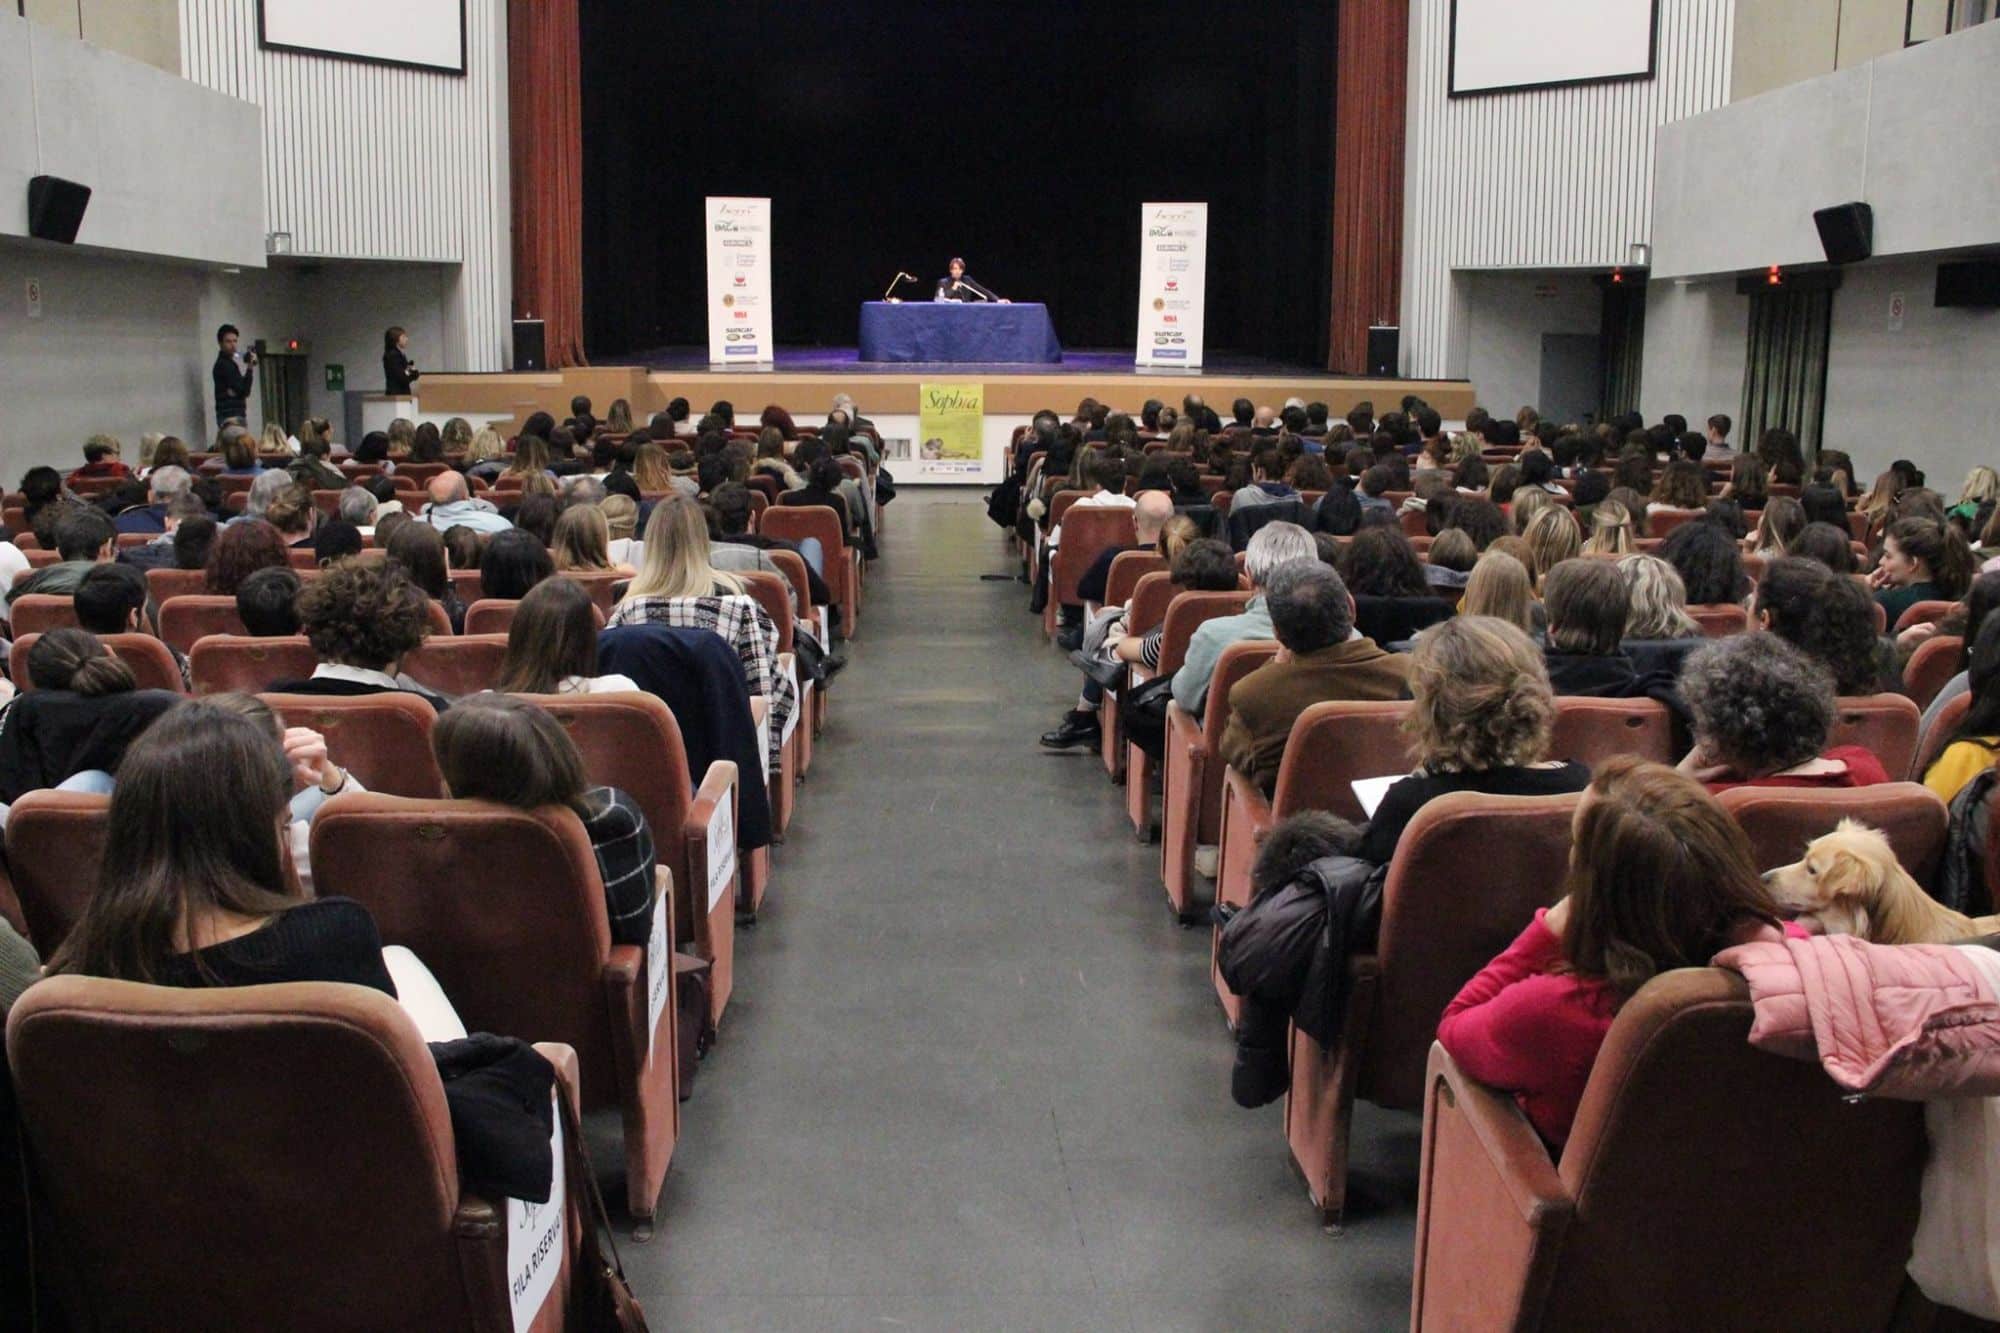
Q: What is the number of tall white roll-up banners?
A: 2